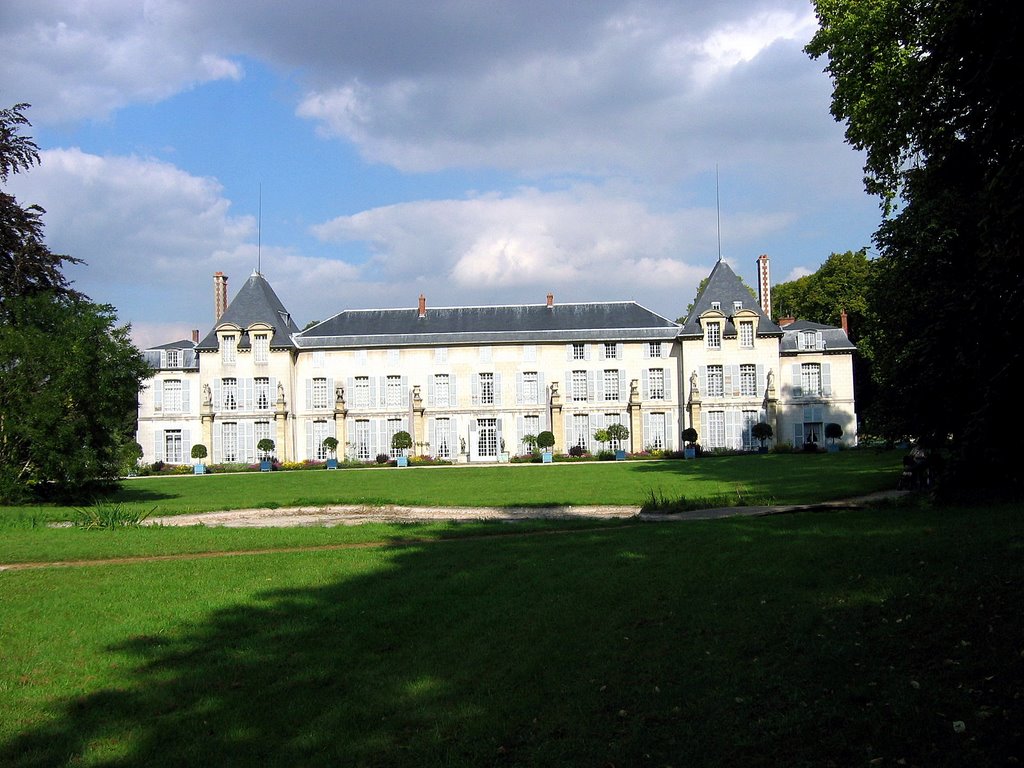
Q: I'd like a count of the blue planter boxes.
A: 9